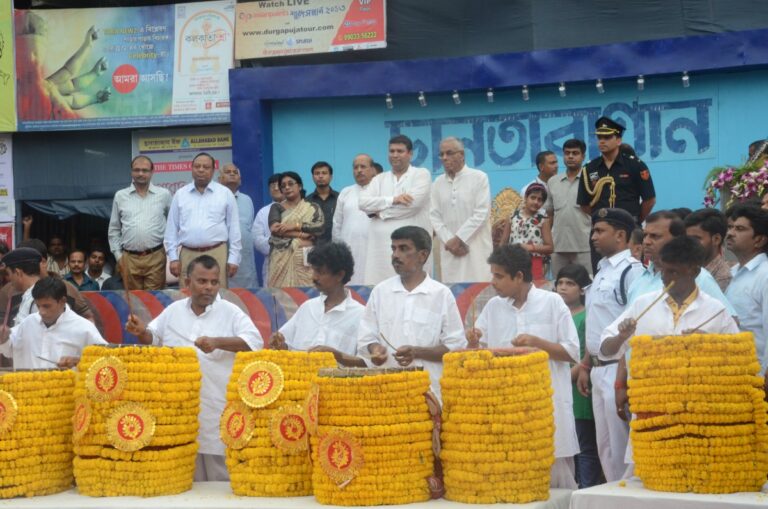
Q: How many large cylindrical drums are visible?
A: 6